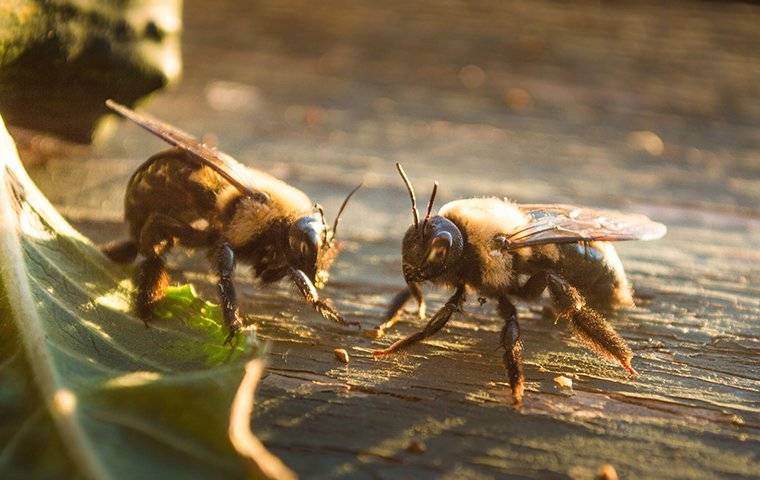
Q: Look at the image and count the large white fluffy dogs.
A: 0